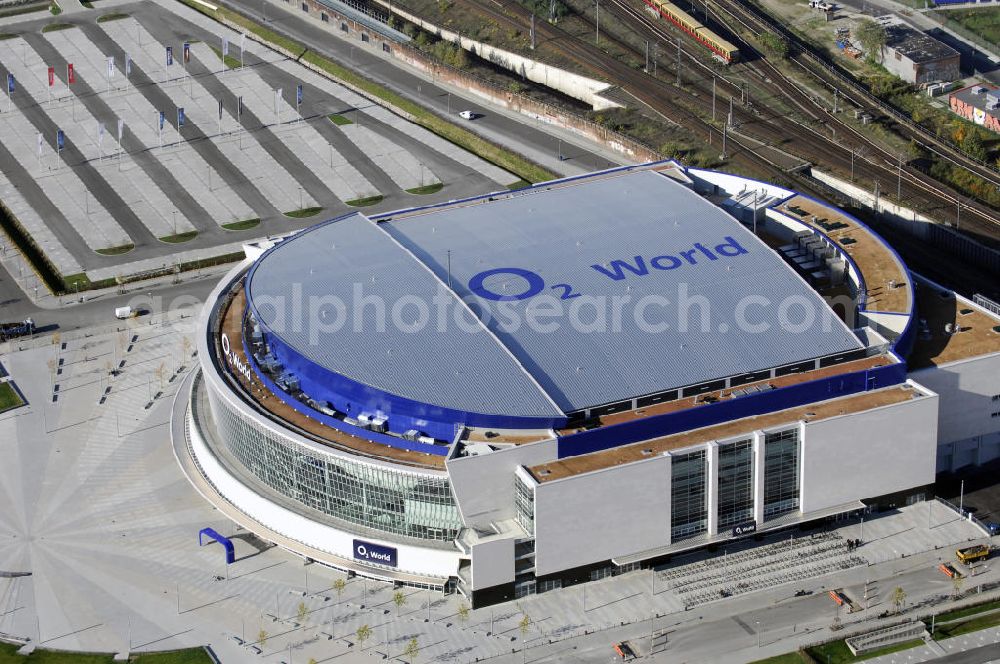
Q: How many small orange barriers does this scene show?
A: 3